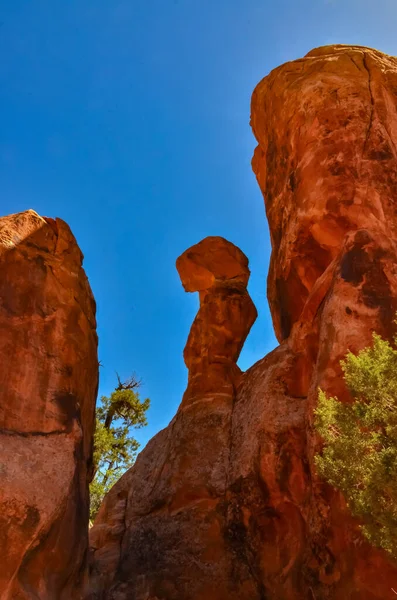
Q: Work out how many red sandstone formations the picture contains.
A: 3